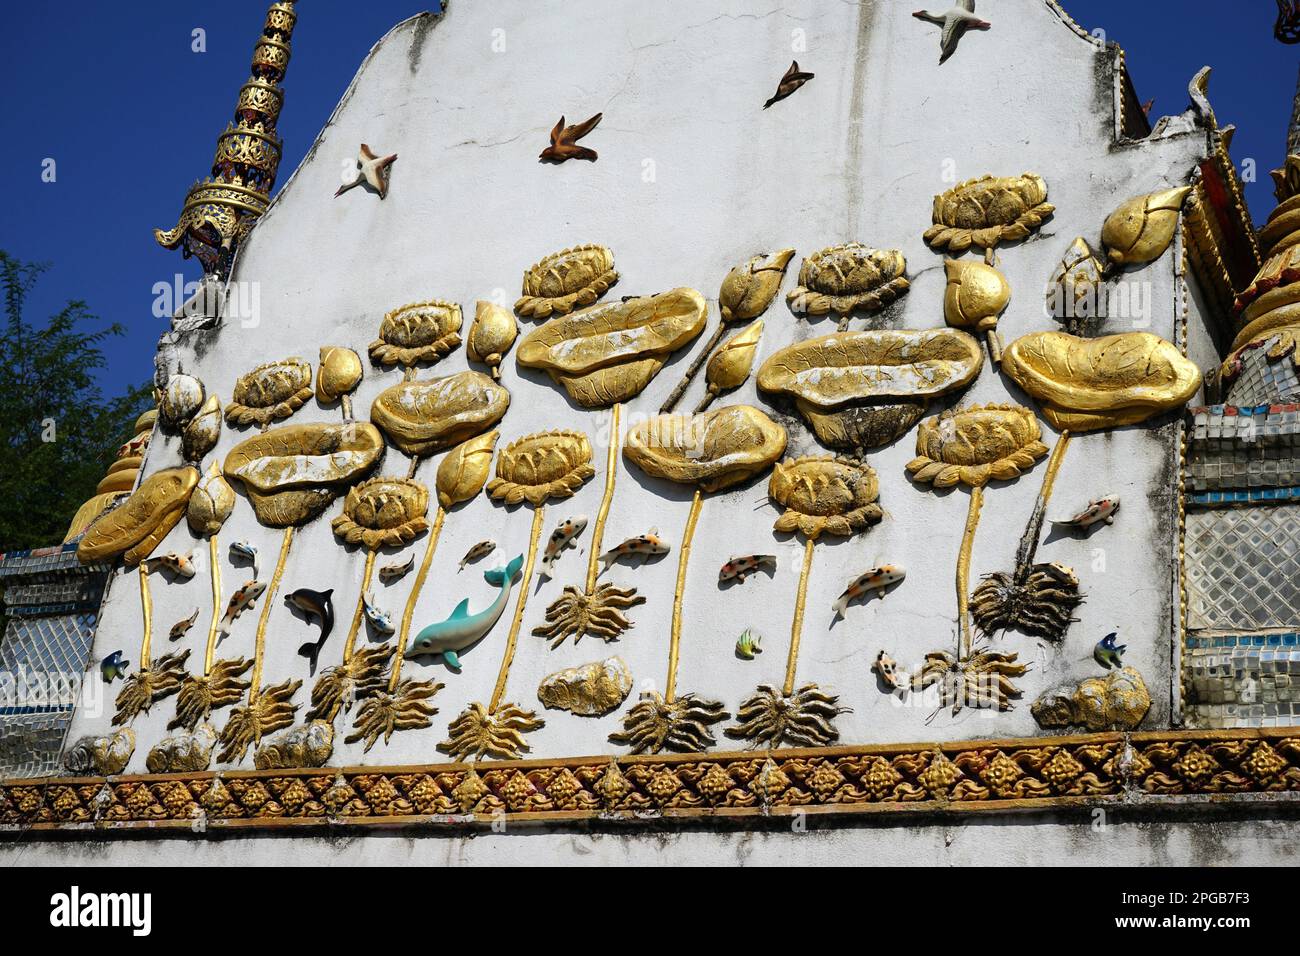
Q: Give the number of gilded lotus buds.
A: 11